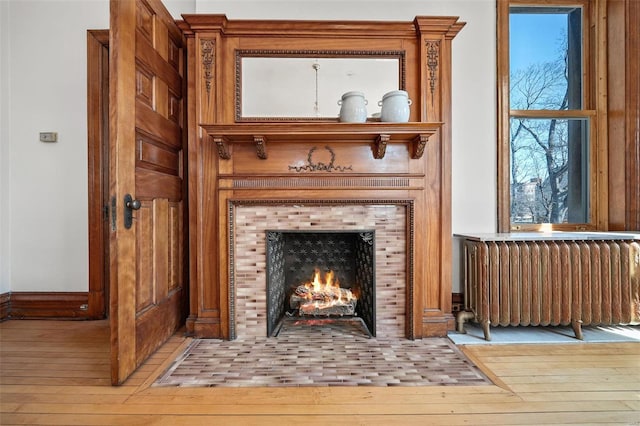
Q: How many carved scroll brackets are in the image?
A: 4